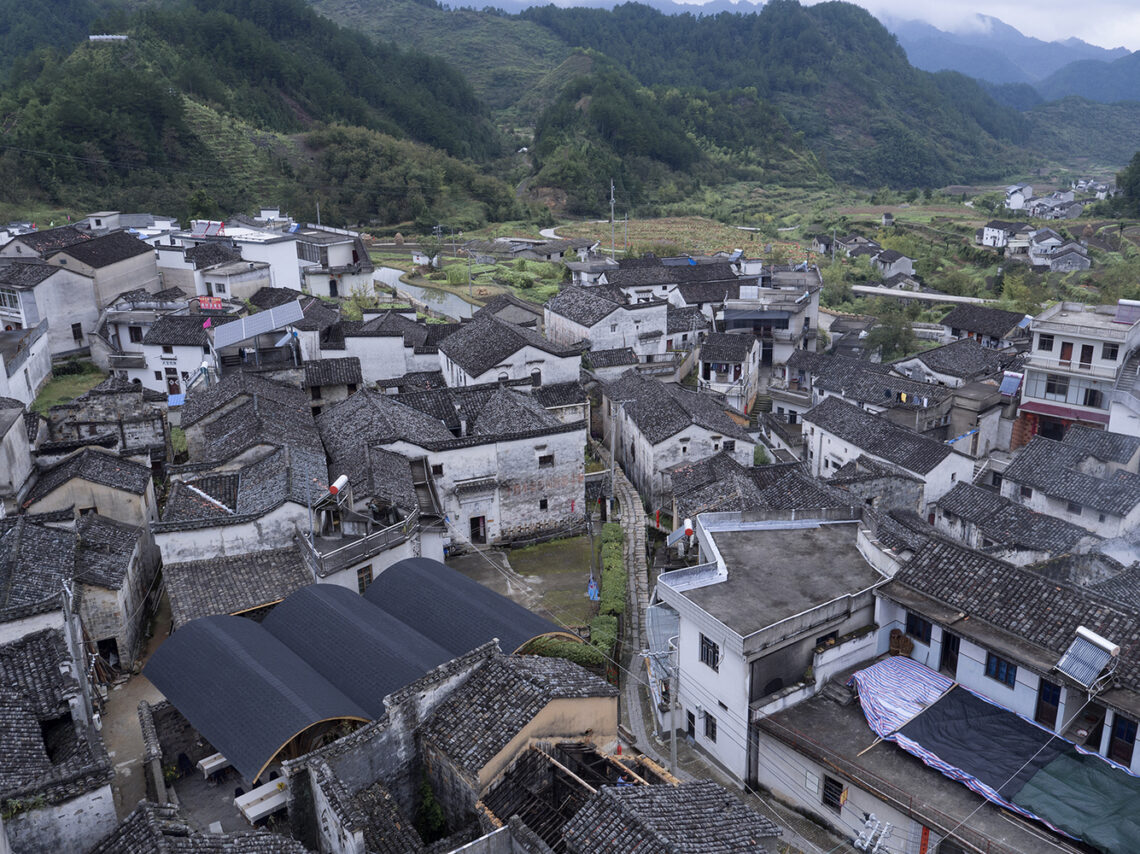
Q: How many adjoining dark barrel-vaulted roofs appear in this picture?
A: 3